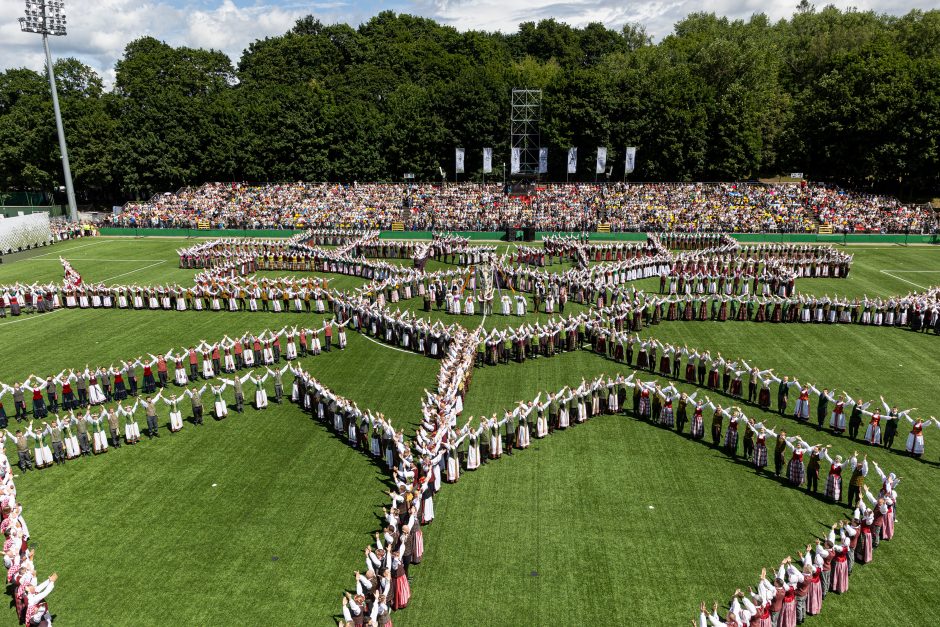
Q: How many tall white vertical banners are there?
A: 7